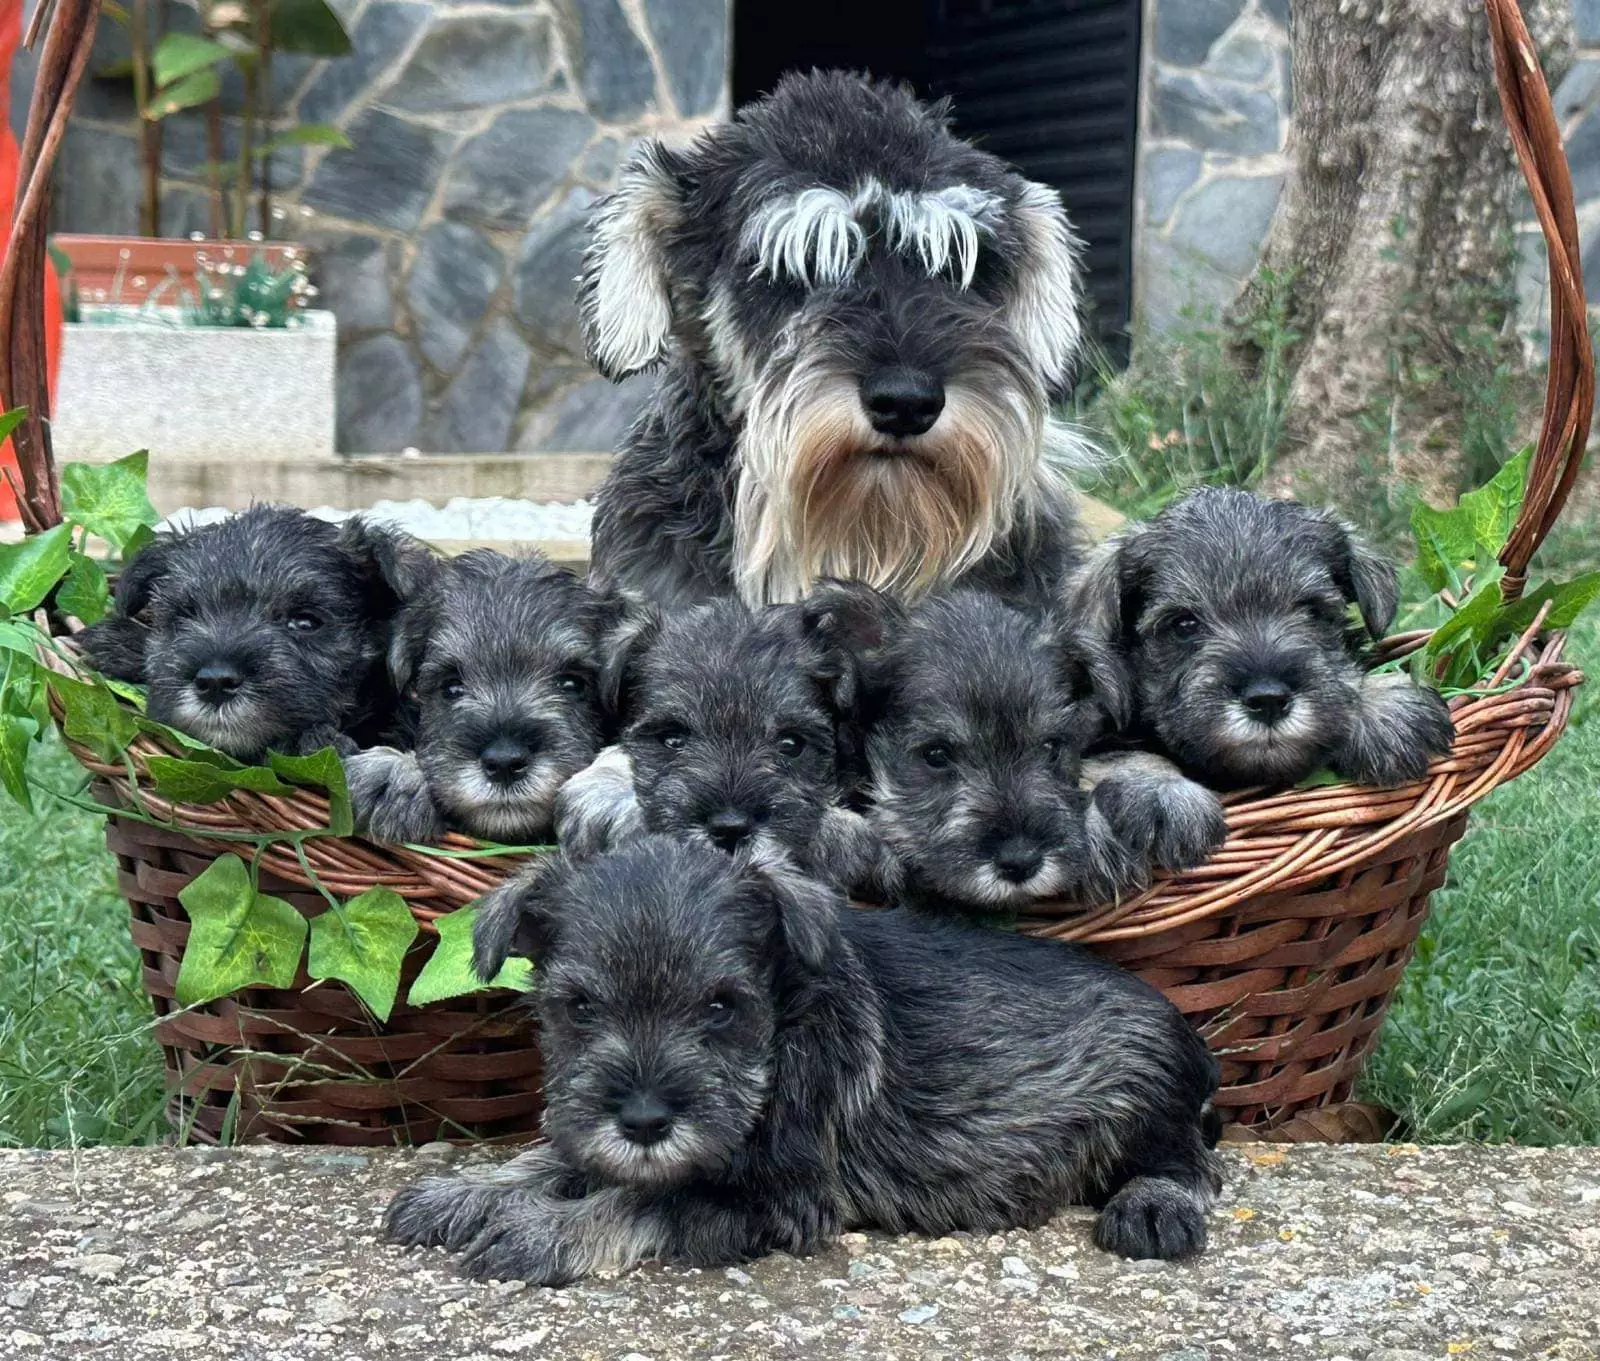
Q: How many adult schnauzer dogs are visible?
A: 1